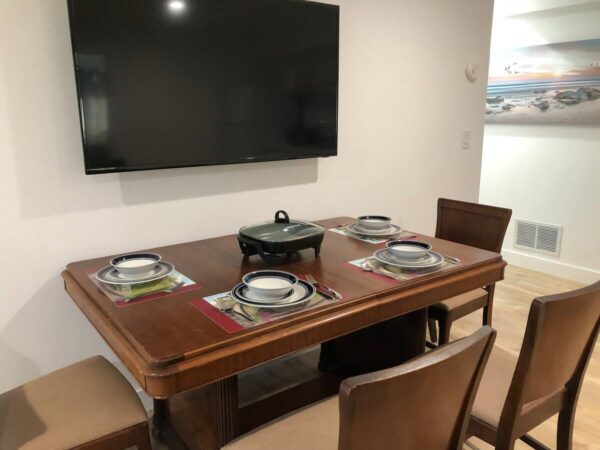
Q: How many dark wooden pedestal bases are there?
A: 2